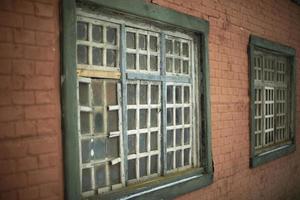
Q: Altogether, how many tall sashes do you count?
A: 6